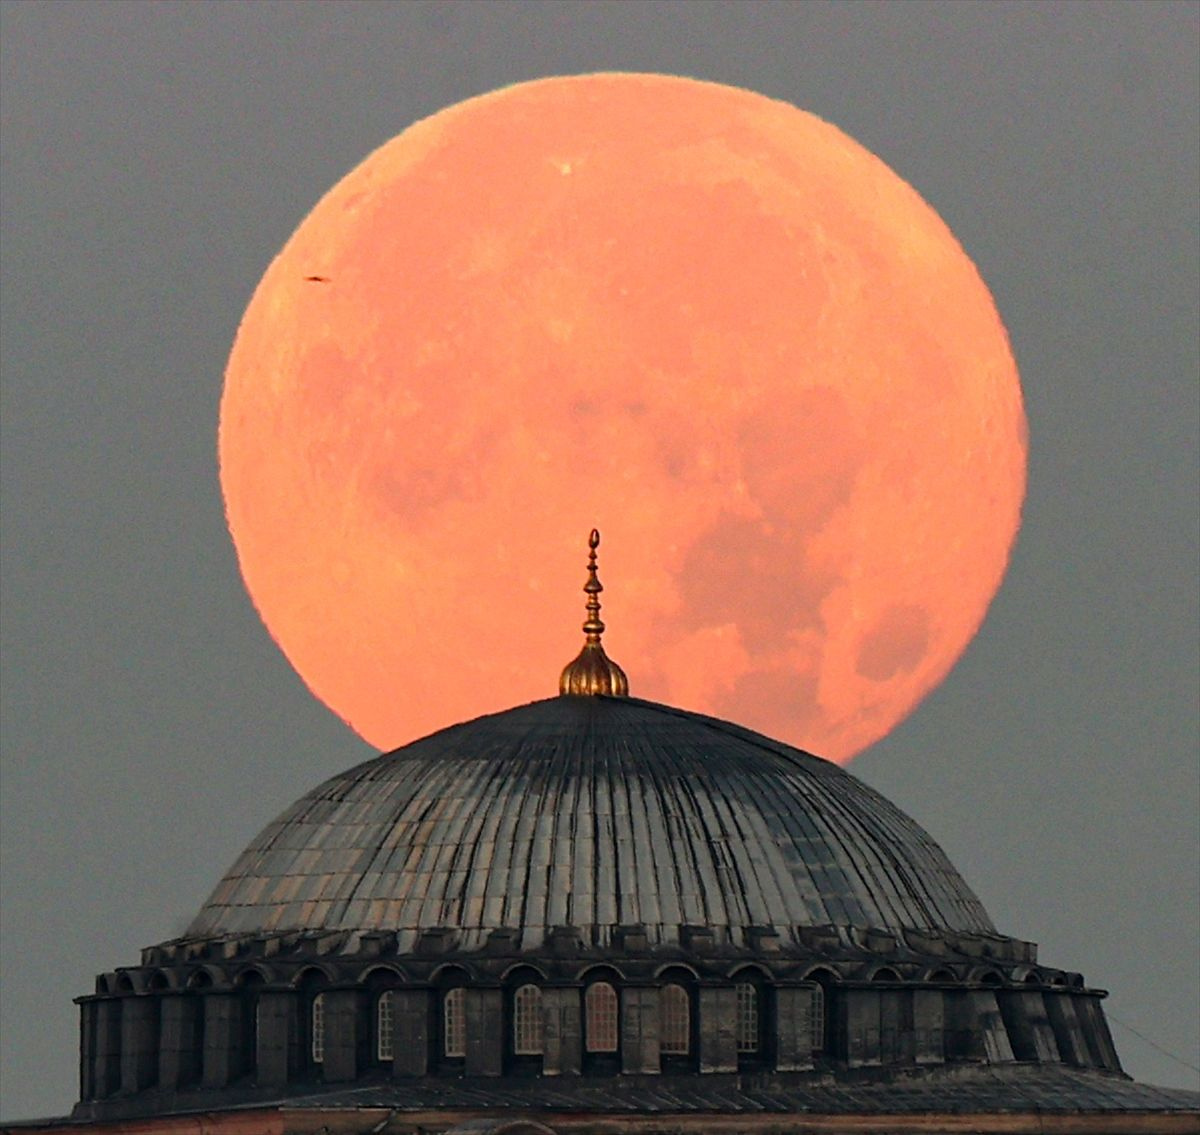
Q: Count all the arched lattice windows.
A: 8